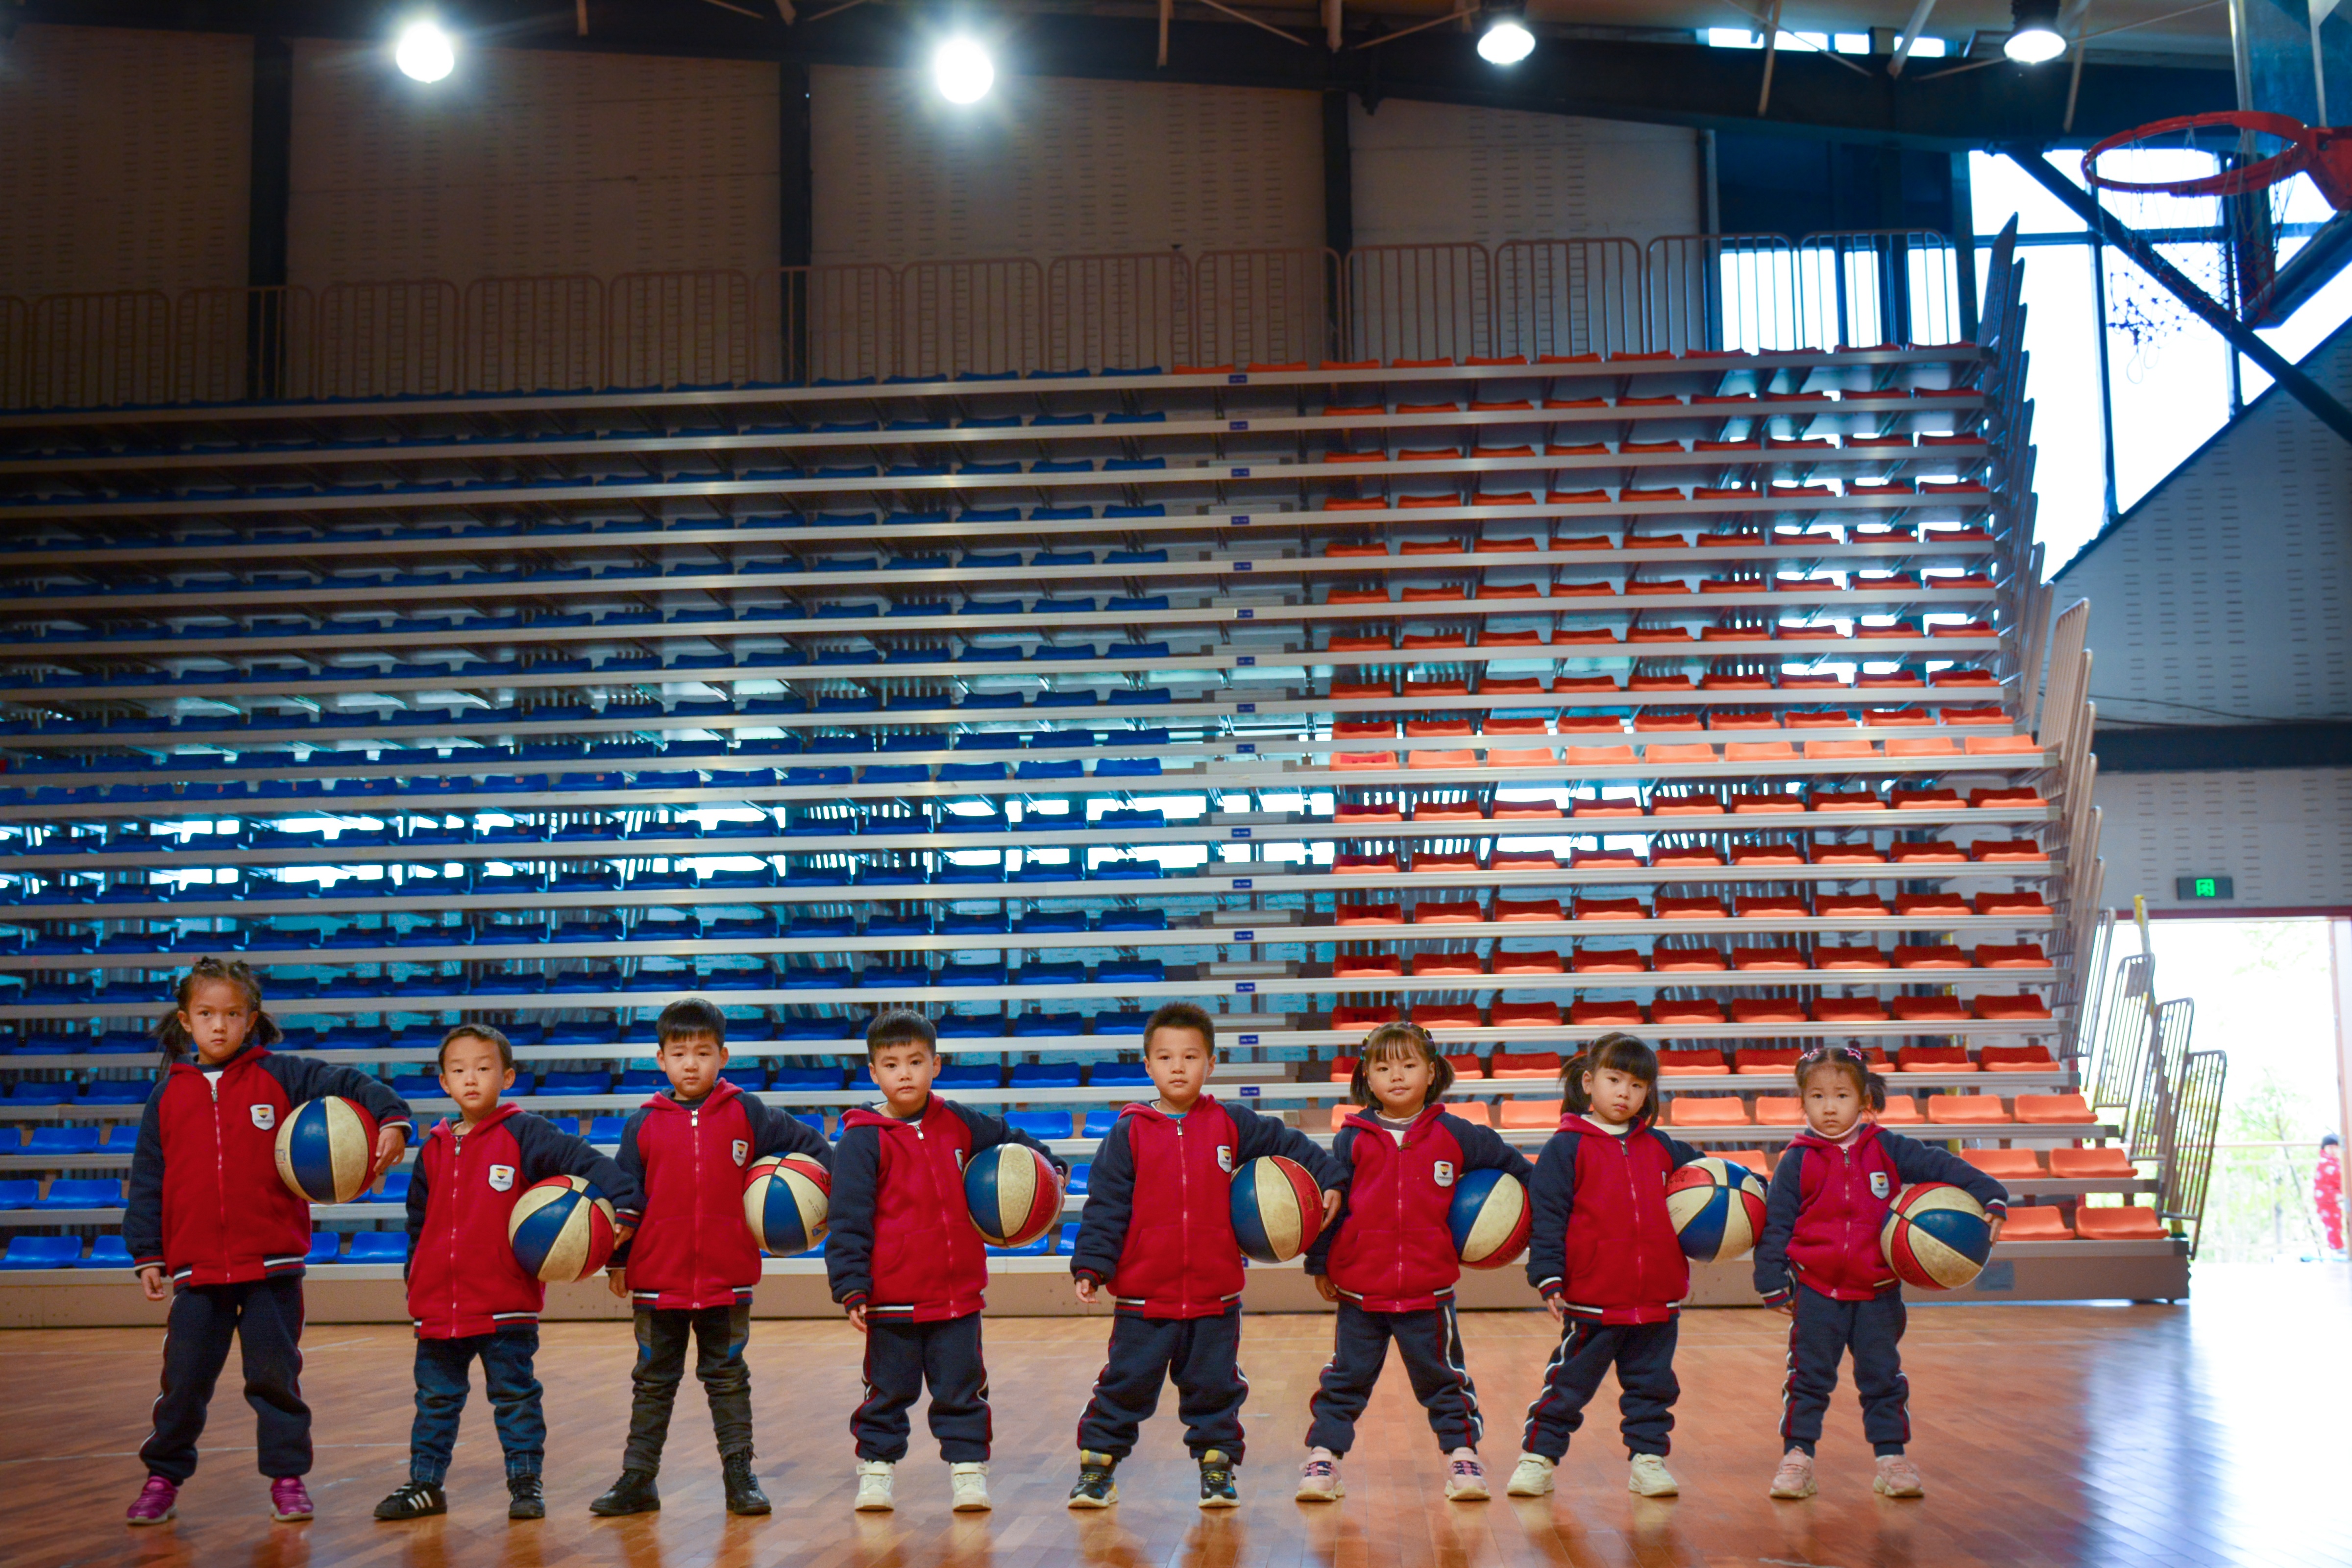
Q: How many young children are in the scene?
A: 8